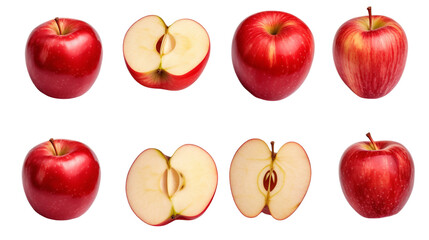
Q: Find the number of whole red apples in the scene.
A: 5